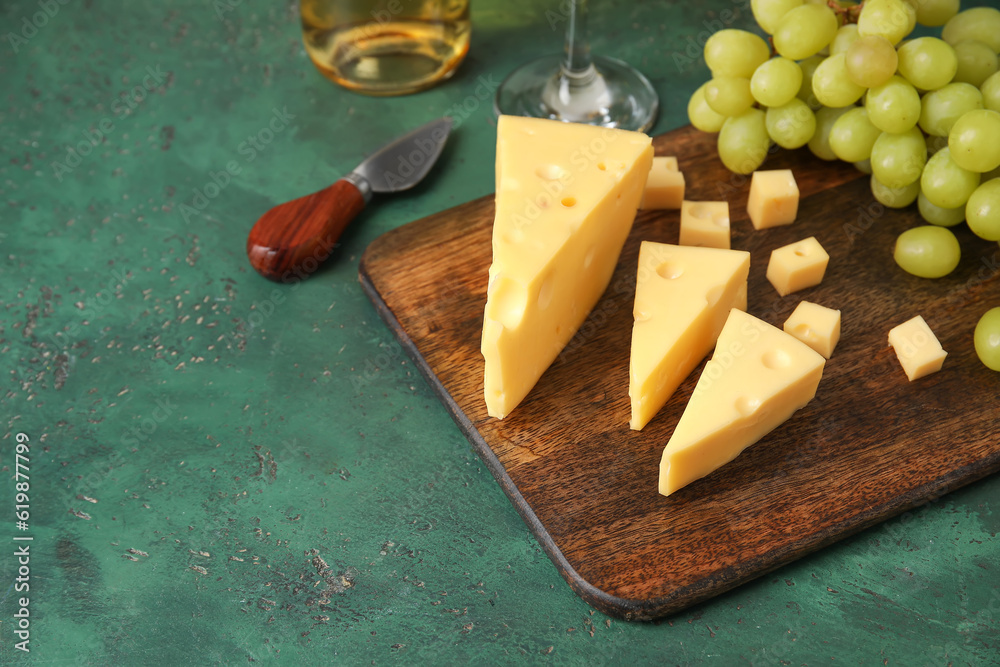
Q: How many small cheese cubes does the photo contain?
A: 6